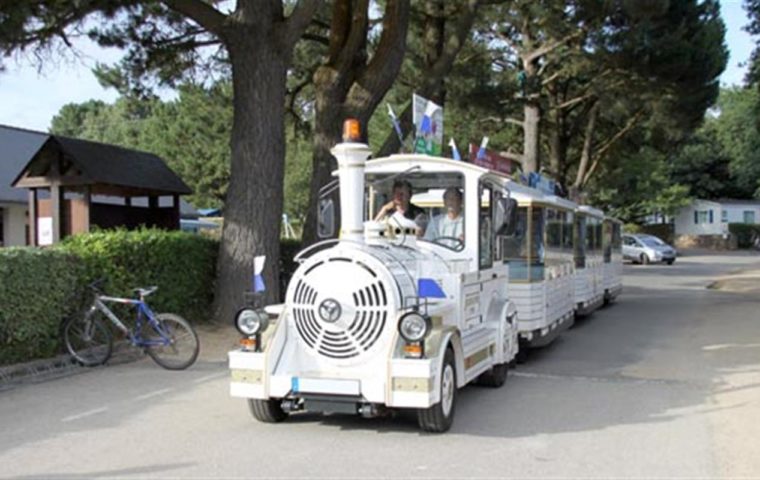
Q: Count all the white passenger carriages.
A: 3